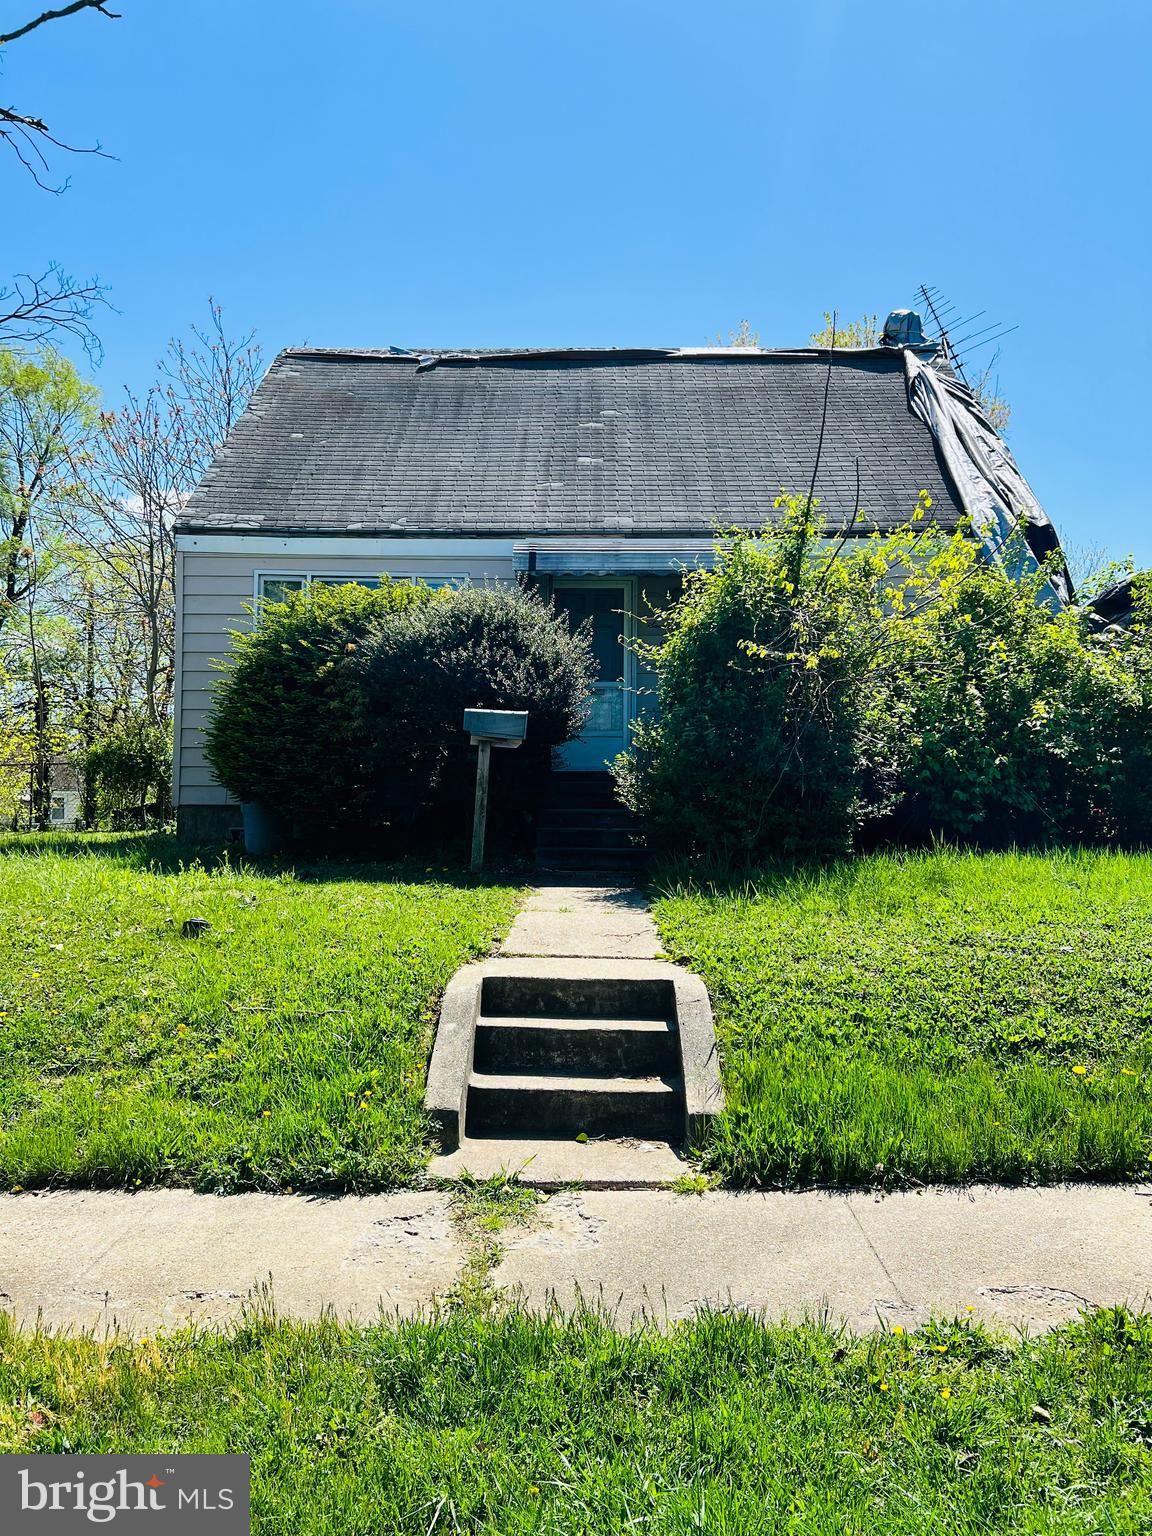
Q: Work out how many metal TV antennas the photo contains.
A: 1